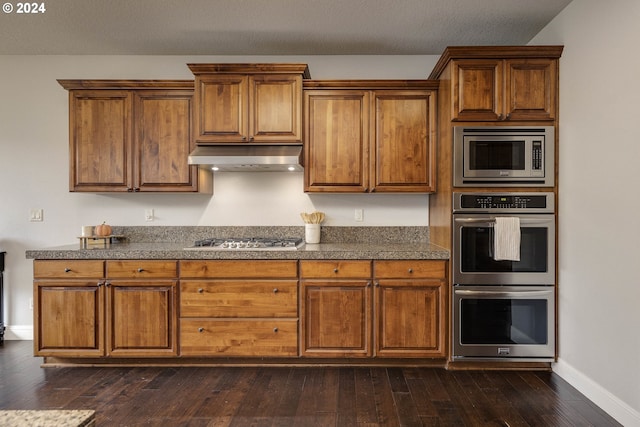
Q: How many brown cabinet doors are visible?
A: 12